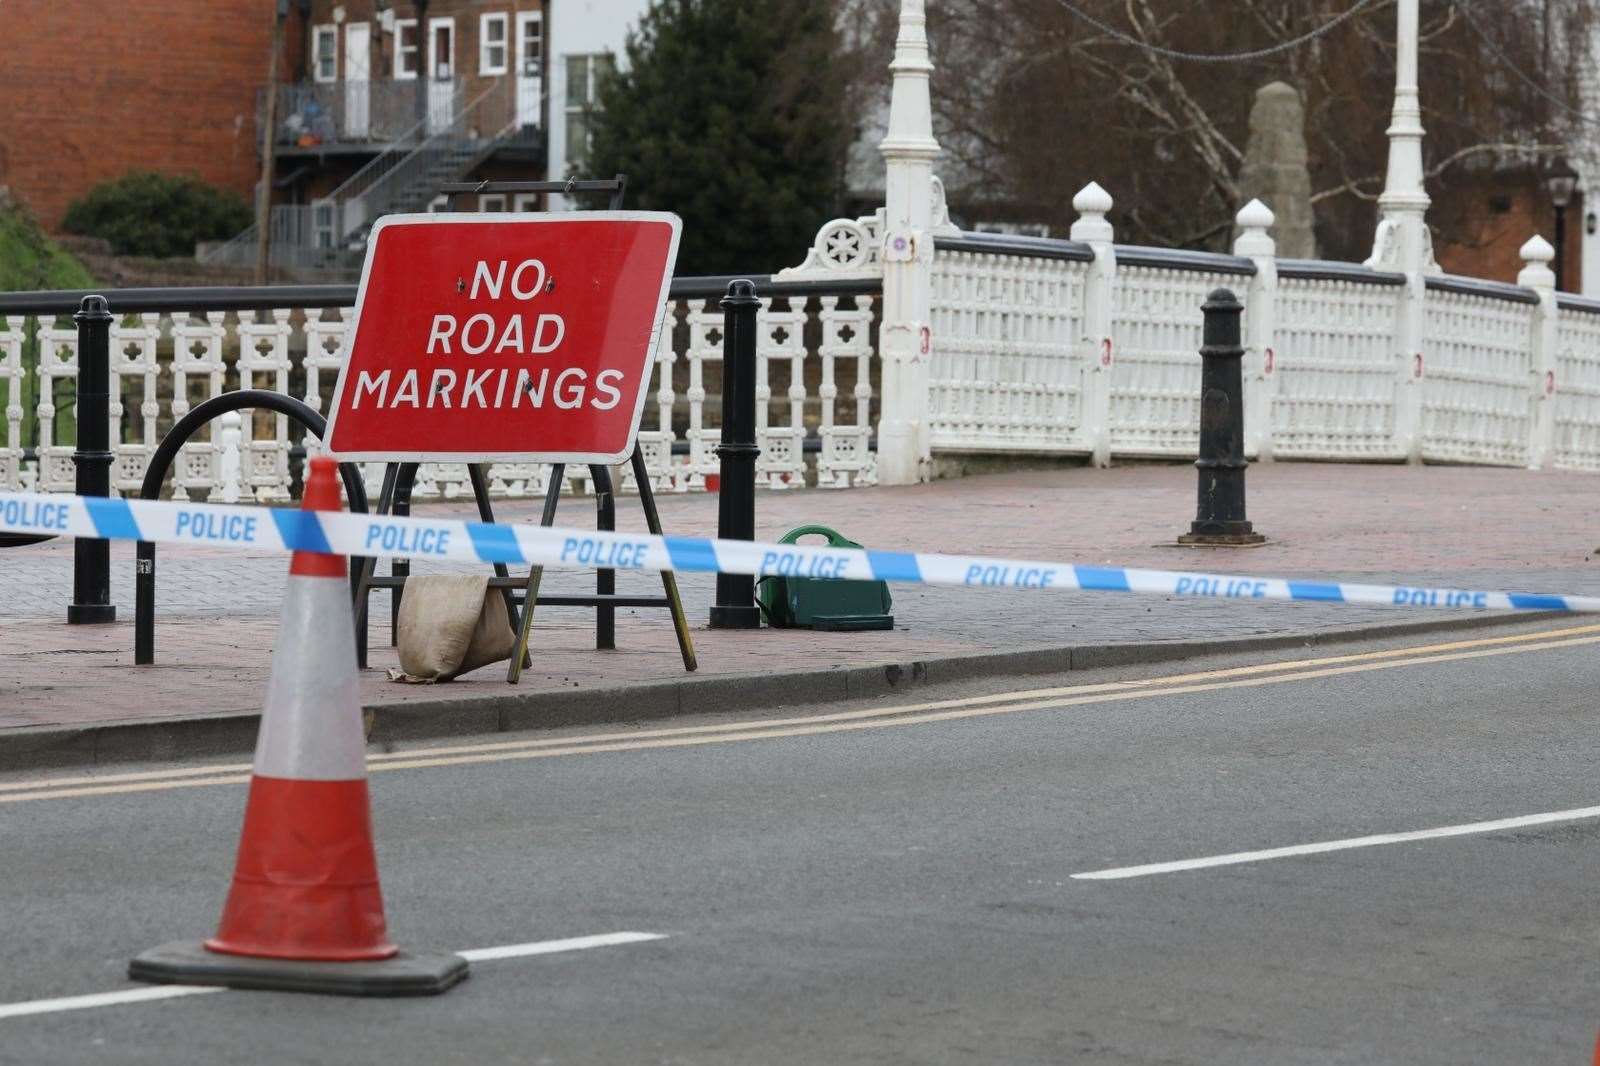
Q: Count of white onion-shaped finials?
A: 3